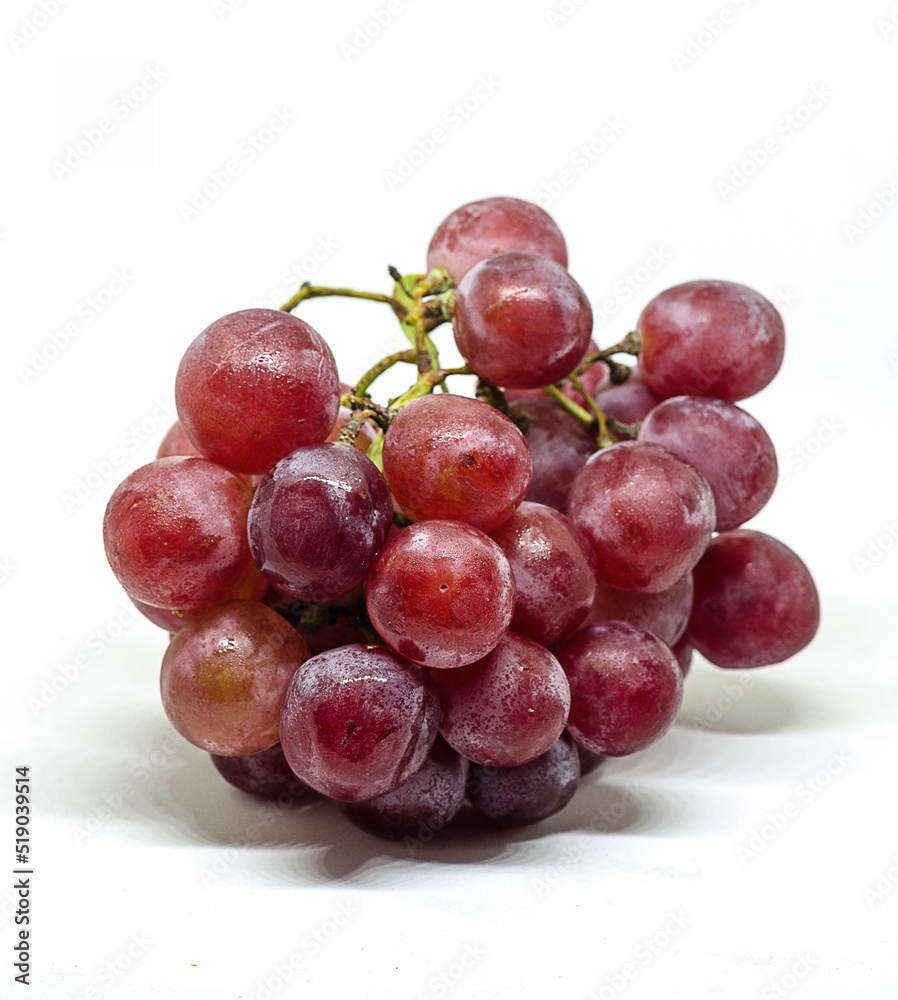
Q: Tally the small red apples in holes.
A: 0